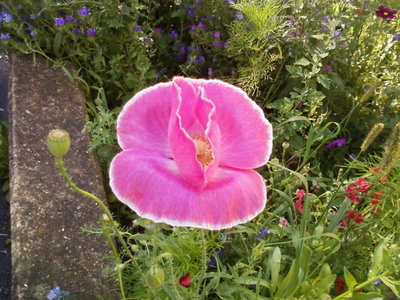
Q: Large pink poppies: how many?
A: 1